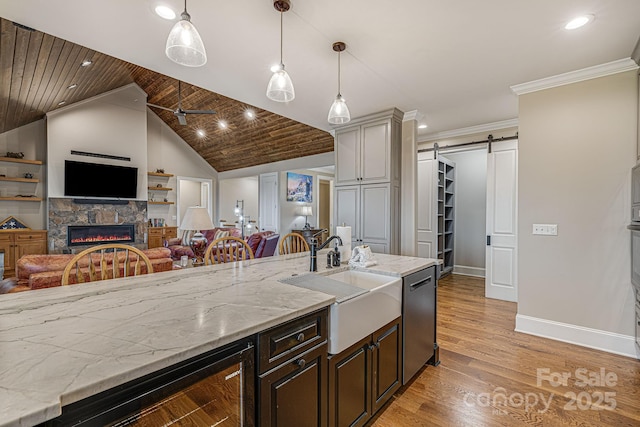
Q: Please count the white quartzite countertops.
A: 1